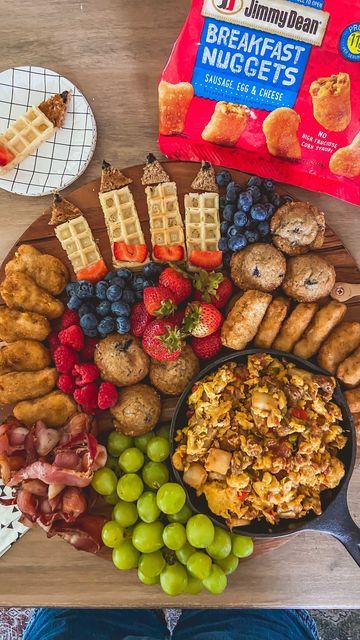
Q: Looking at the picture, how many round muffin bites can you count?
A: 6